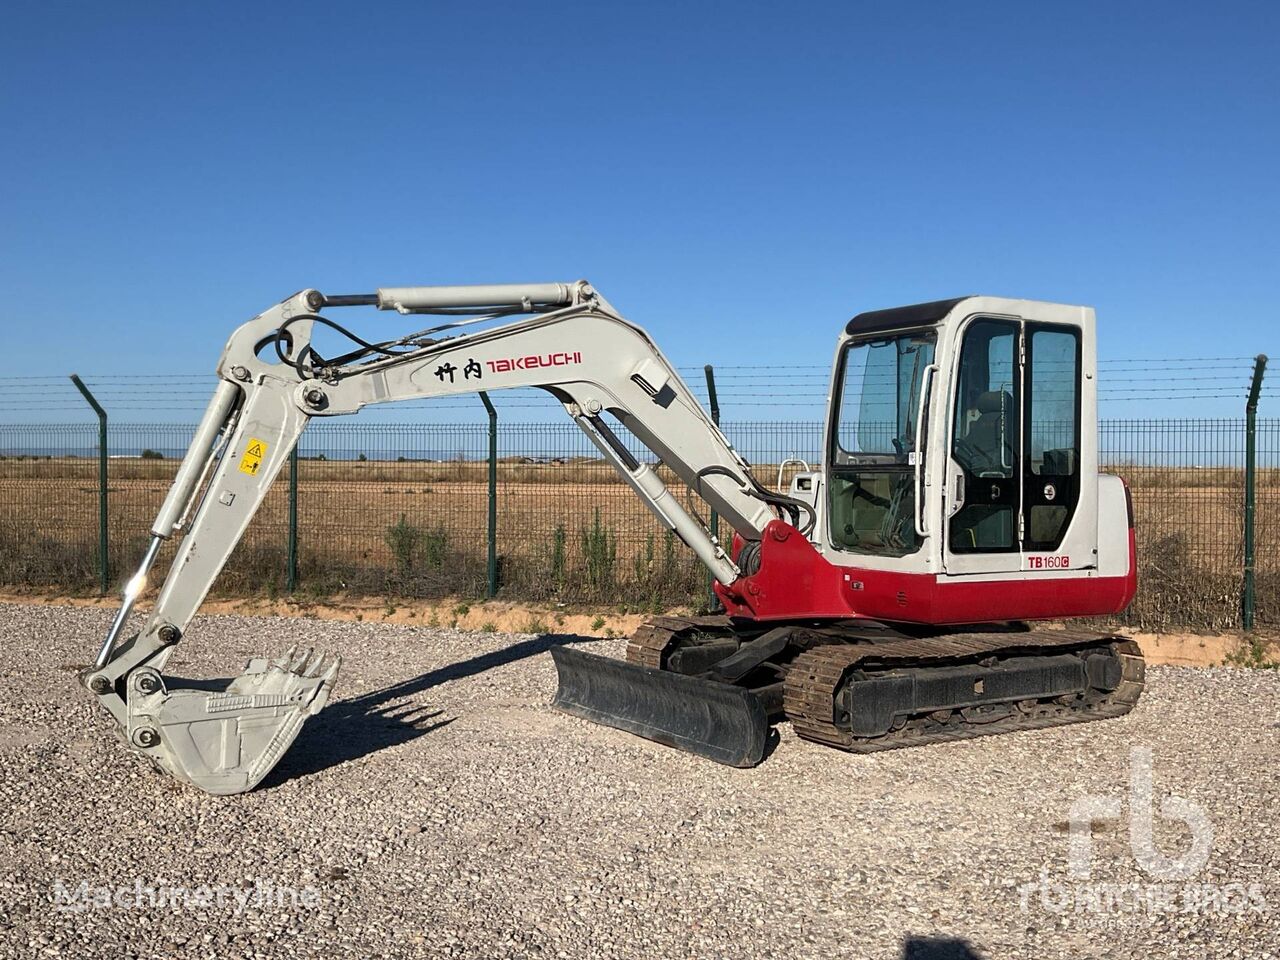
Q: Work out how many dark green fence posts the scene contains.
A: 5